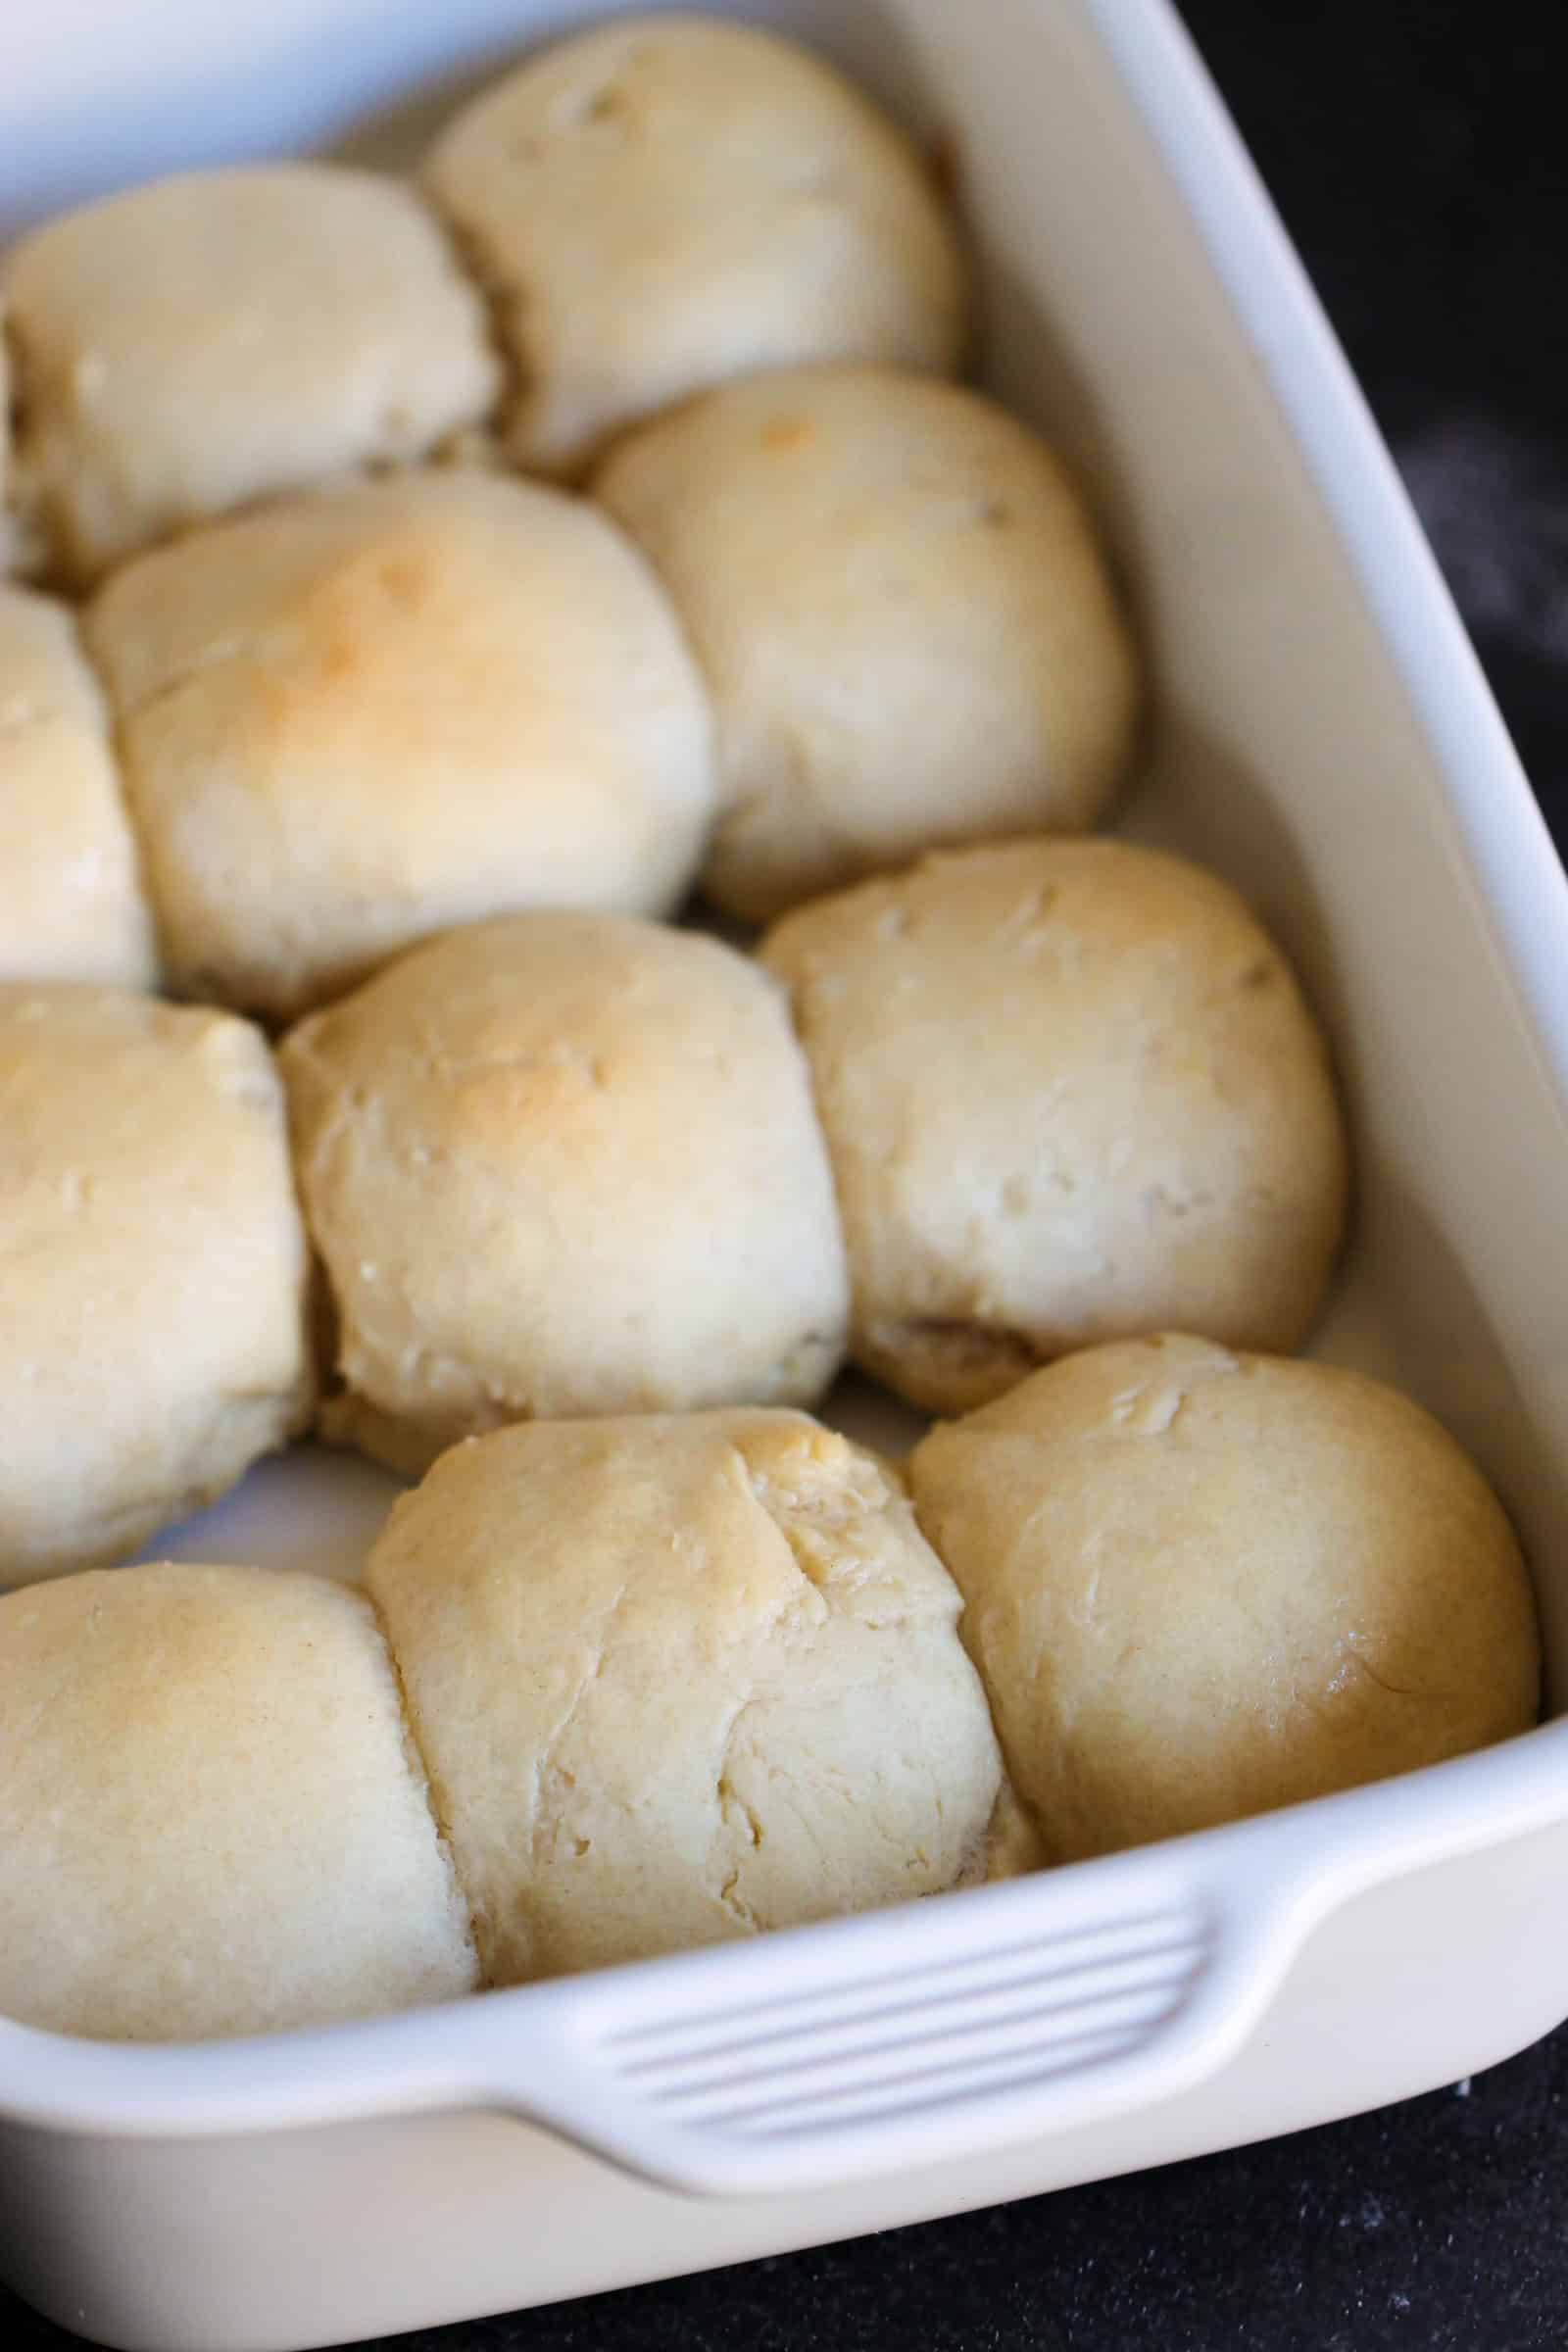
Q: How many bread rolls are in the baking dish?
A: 11